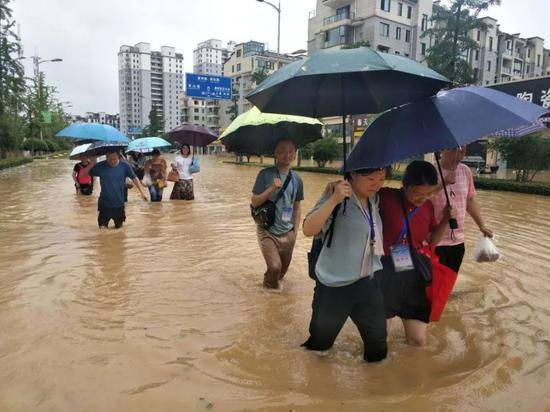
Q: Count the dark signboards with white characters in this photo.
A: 1